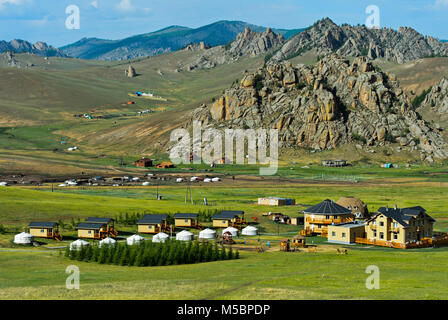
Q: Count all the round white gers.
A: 9